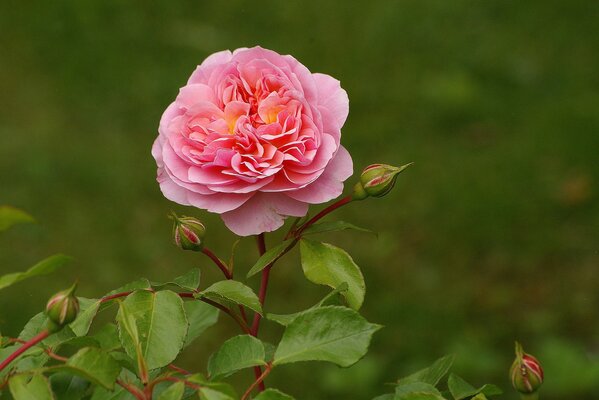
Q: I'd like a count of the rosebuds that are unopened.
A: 4